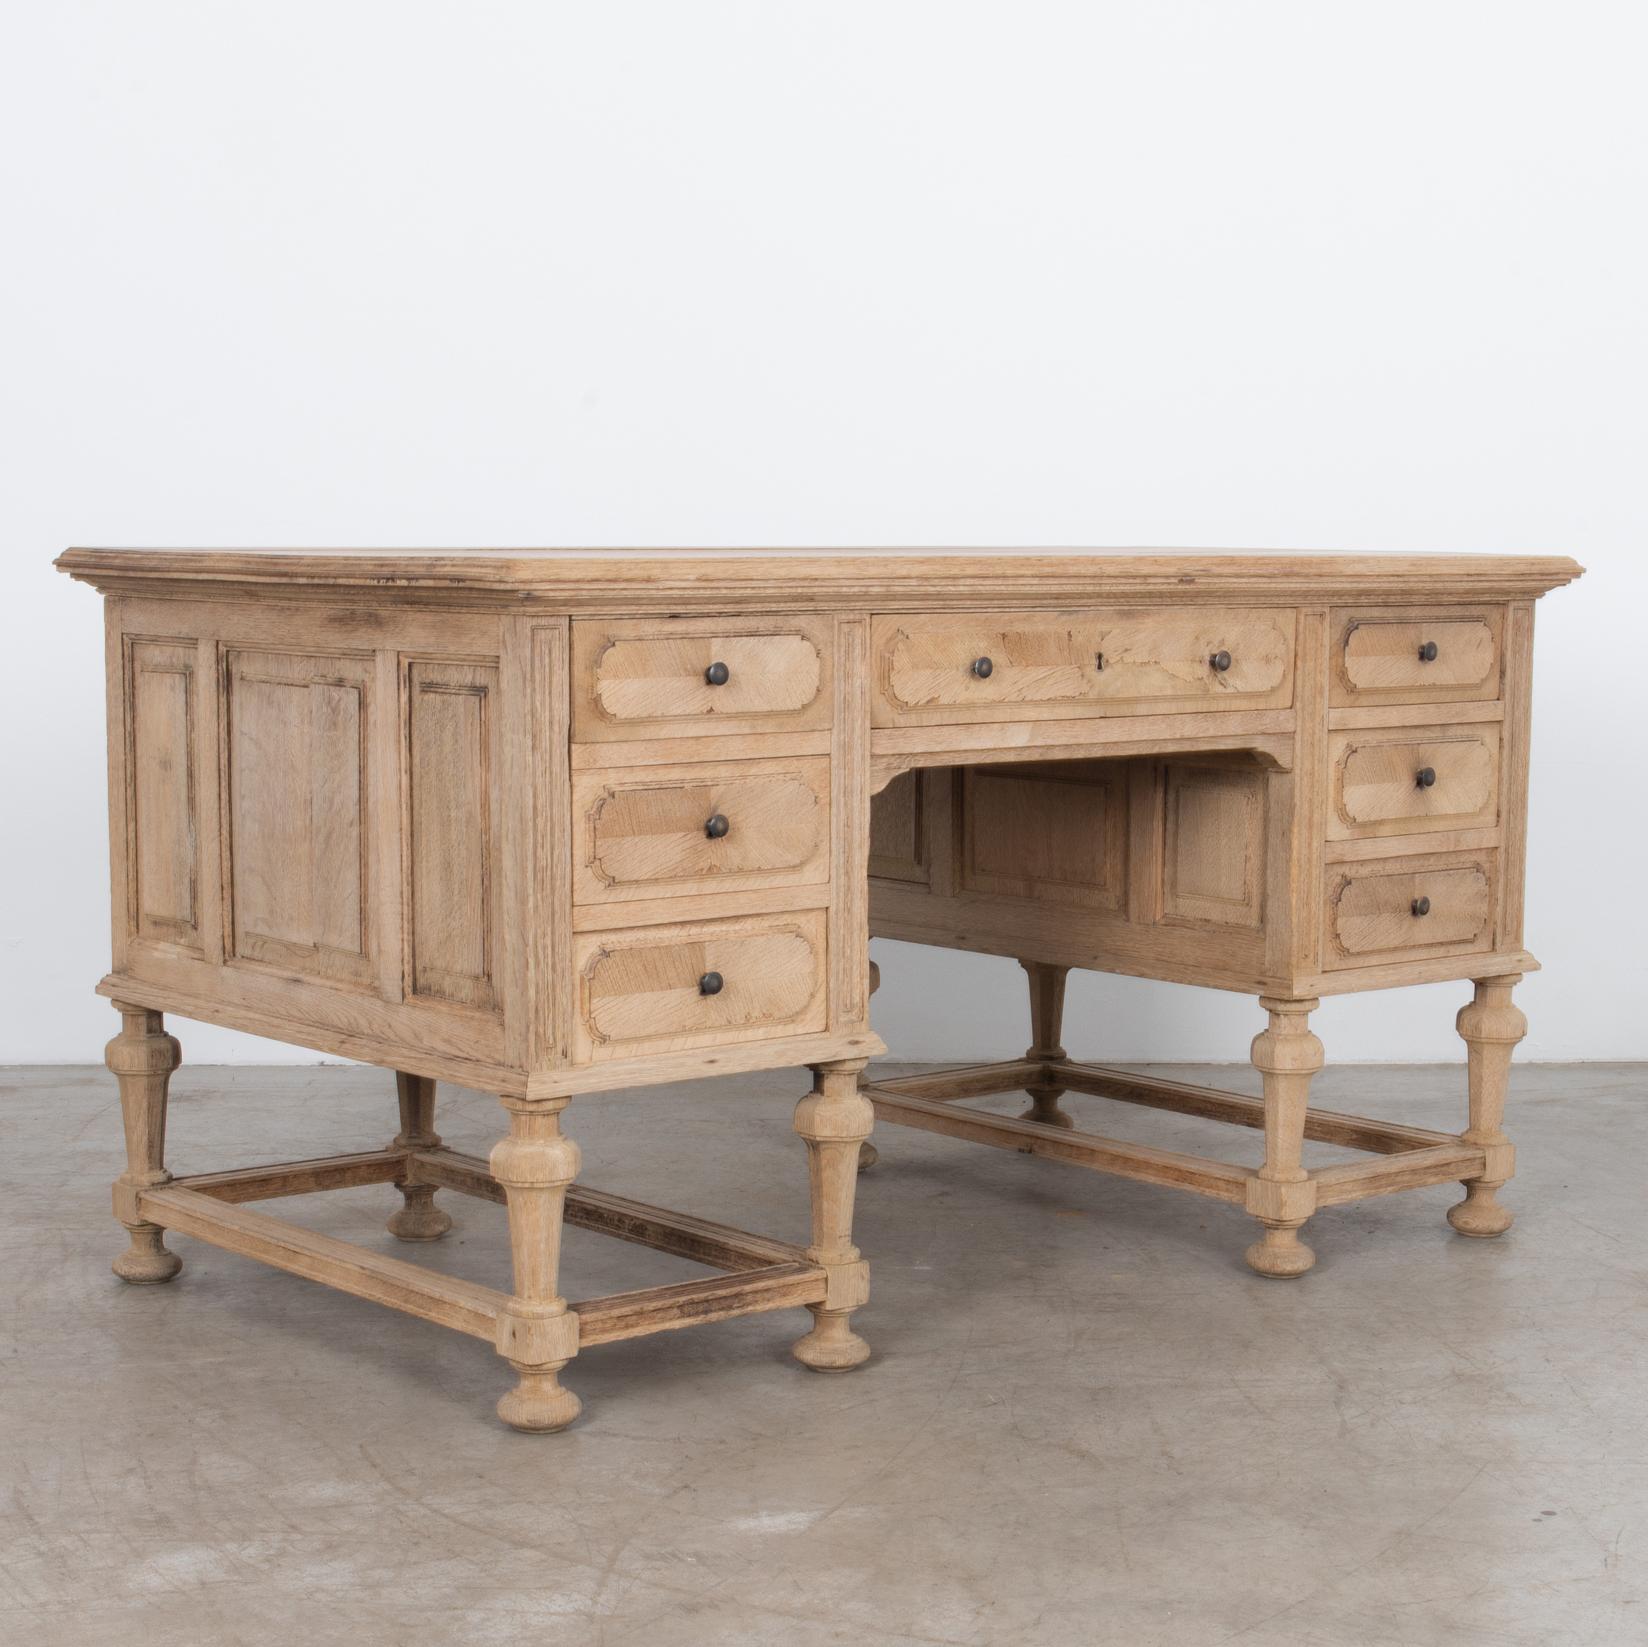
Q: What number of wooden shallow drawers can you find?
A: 7